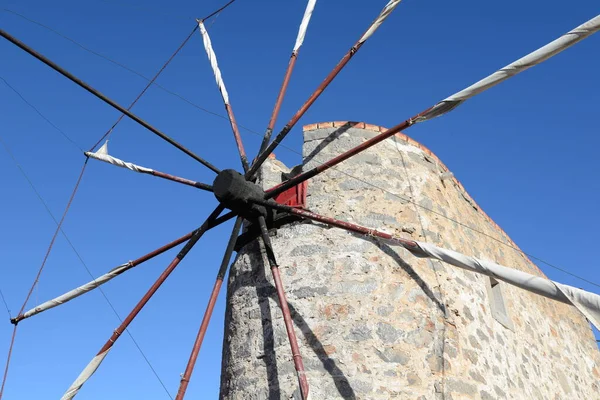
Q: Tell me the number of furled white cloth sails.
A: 8